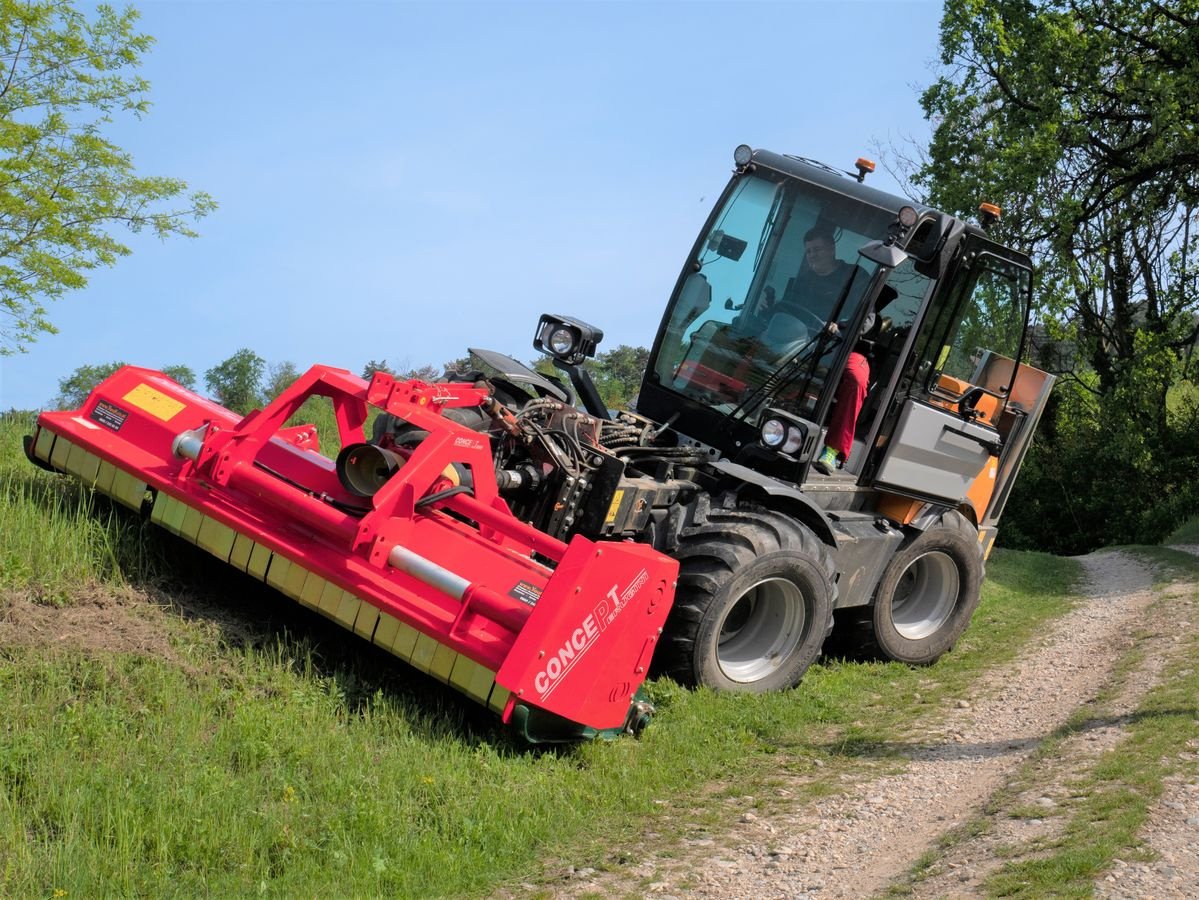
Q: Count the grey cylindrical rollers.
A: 2